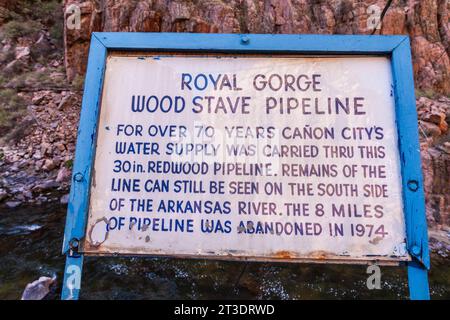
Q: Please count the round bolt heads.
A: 5